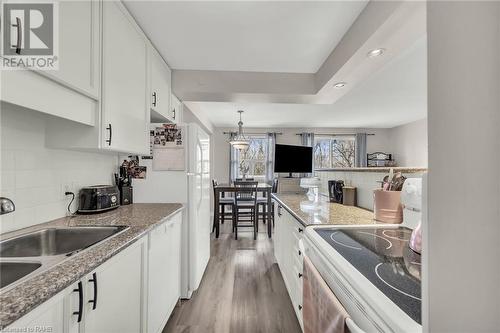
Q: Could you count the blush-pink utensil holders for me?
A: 1